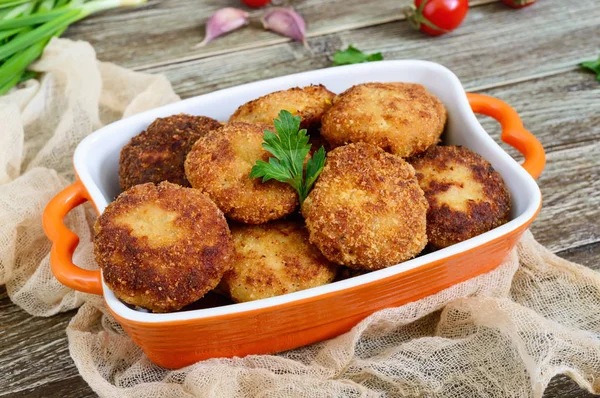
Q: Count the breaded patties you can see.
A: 8